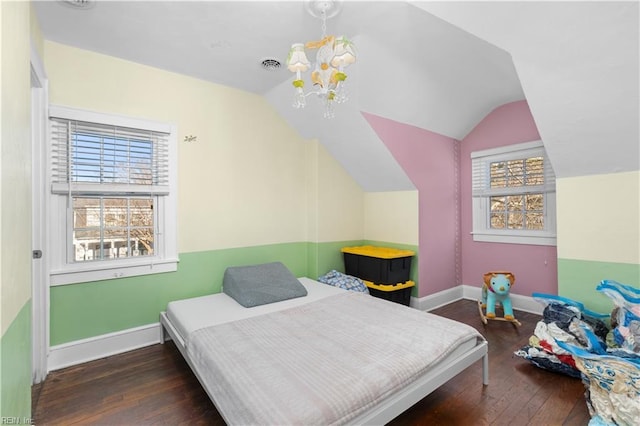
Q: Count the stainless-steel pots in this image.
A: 0